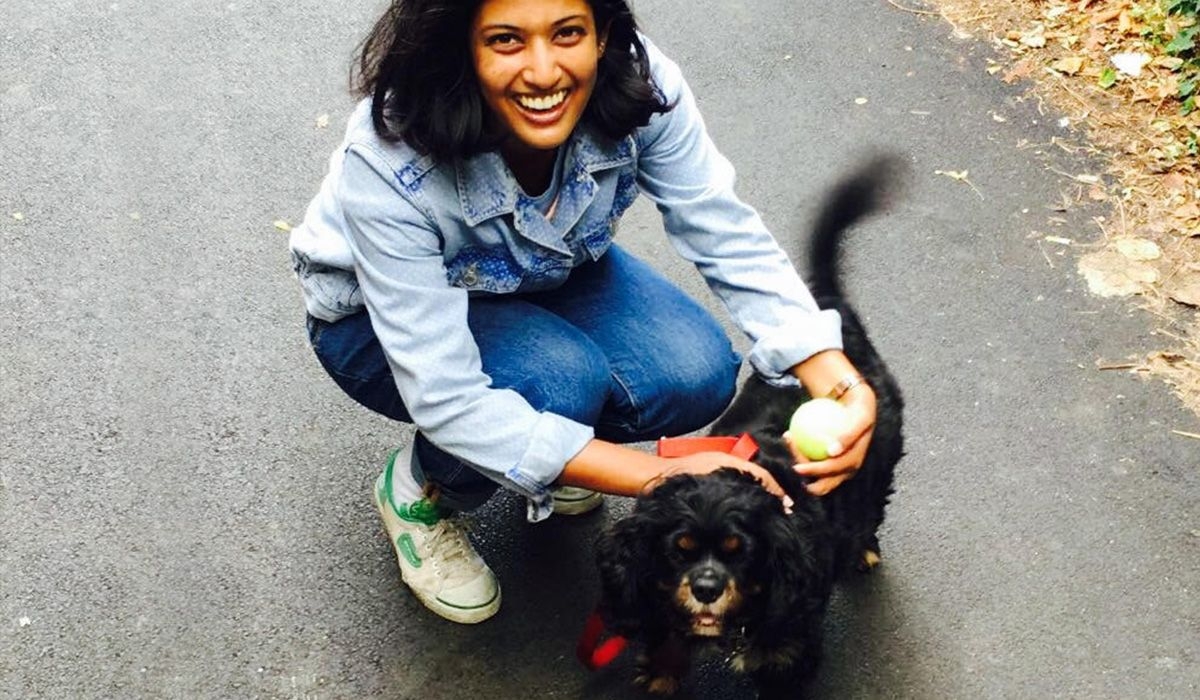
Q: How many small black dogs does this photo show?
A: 1